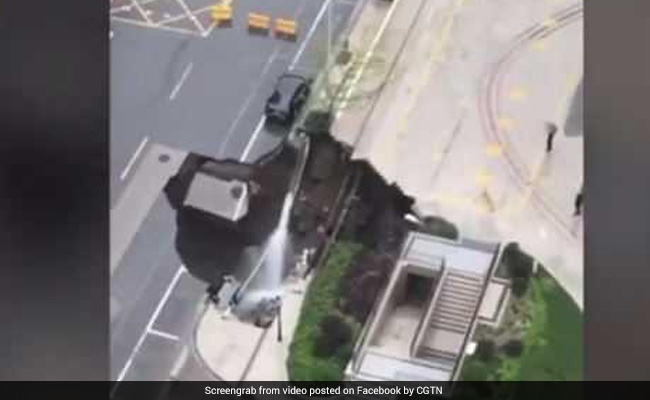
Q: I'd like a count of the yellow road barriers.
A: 3